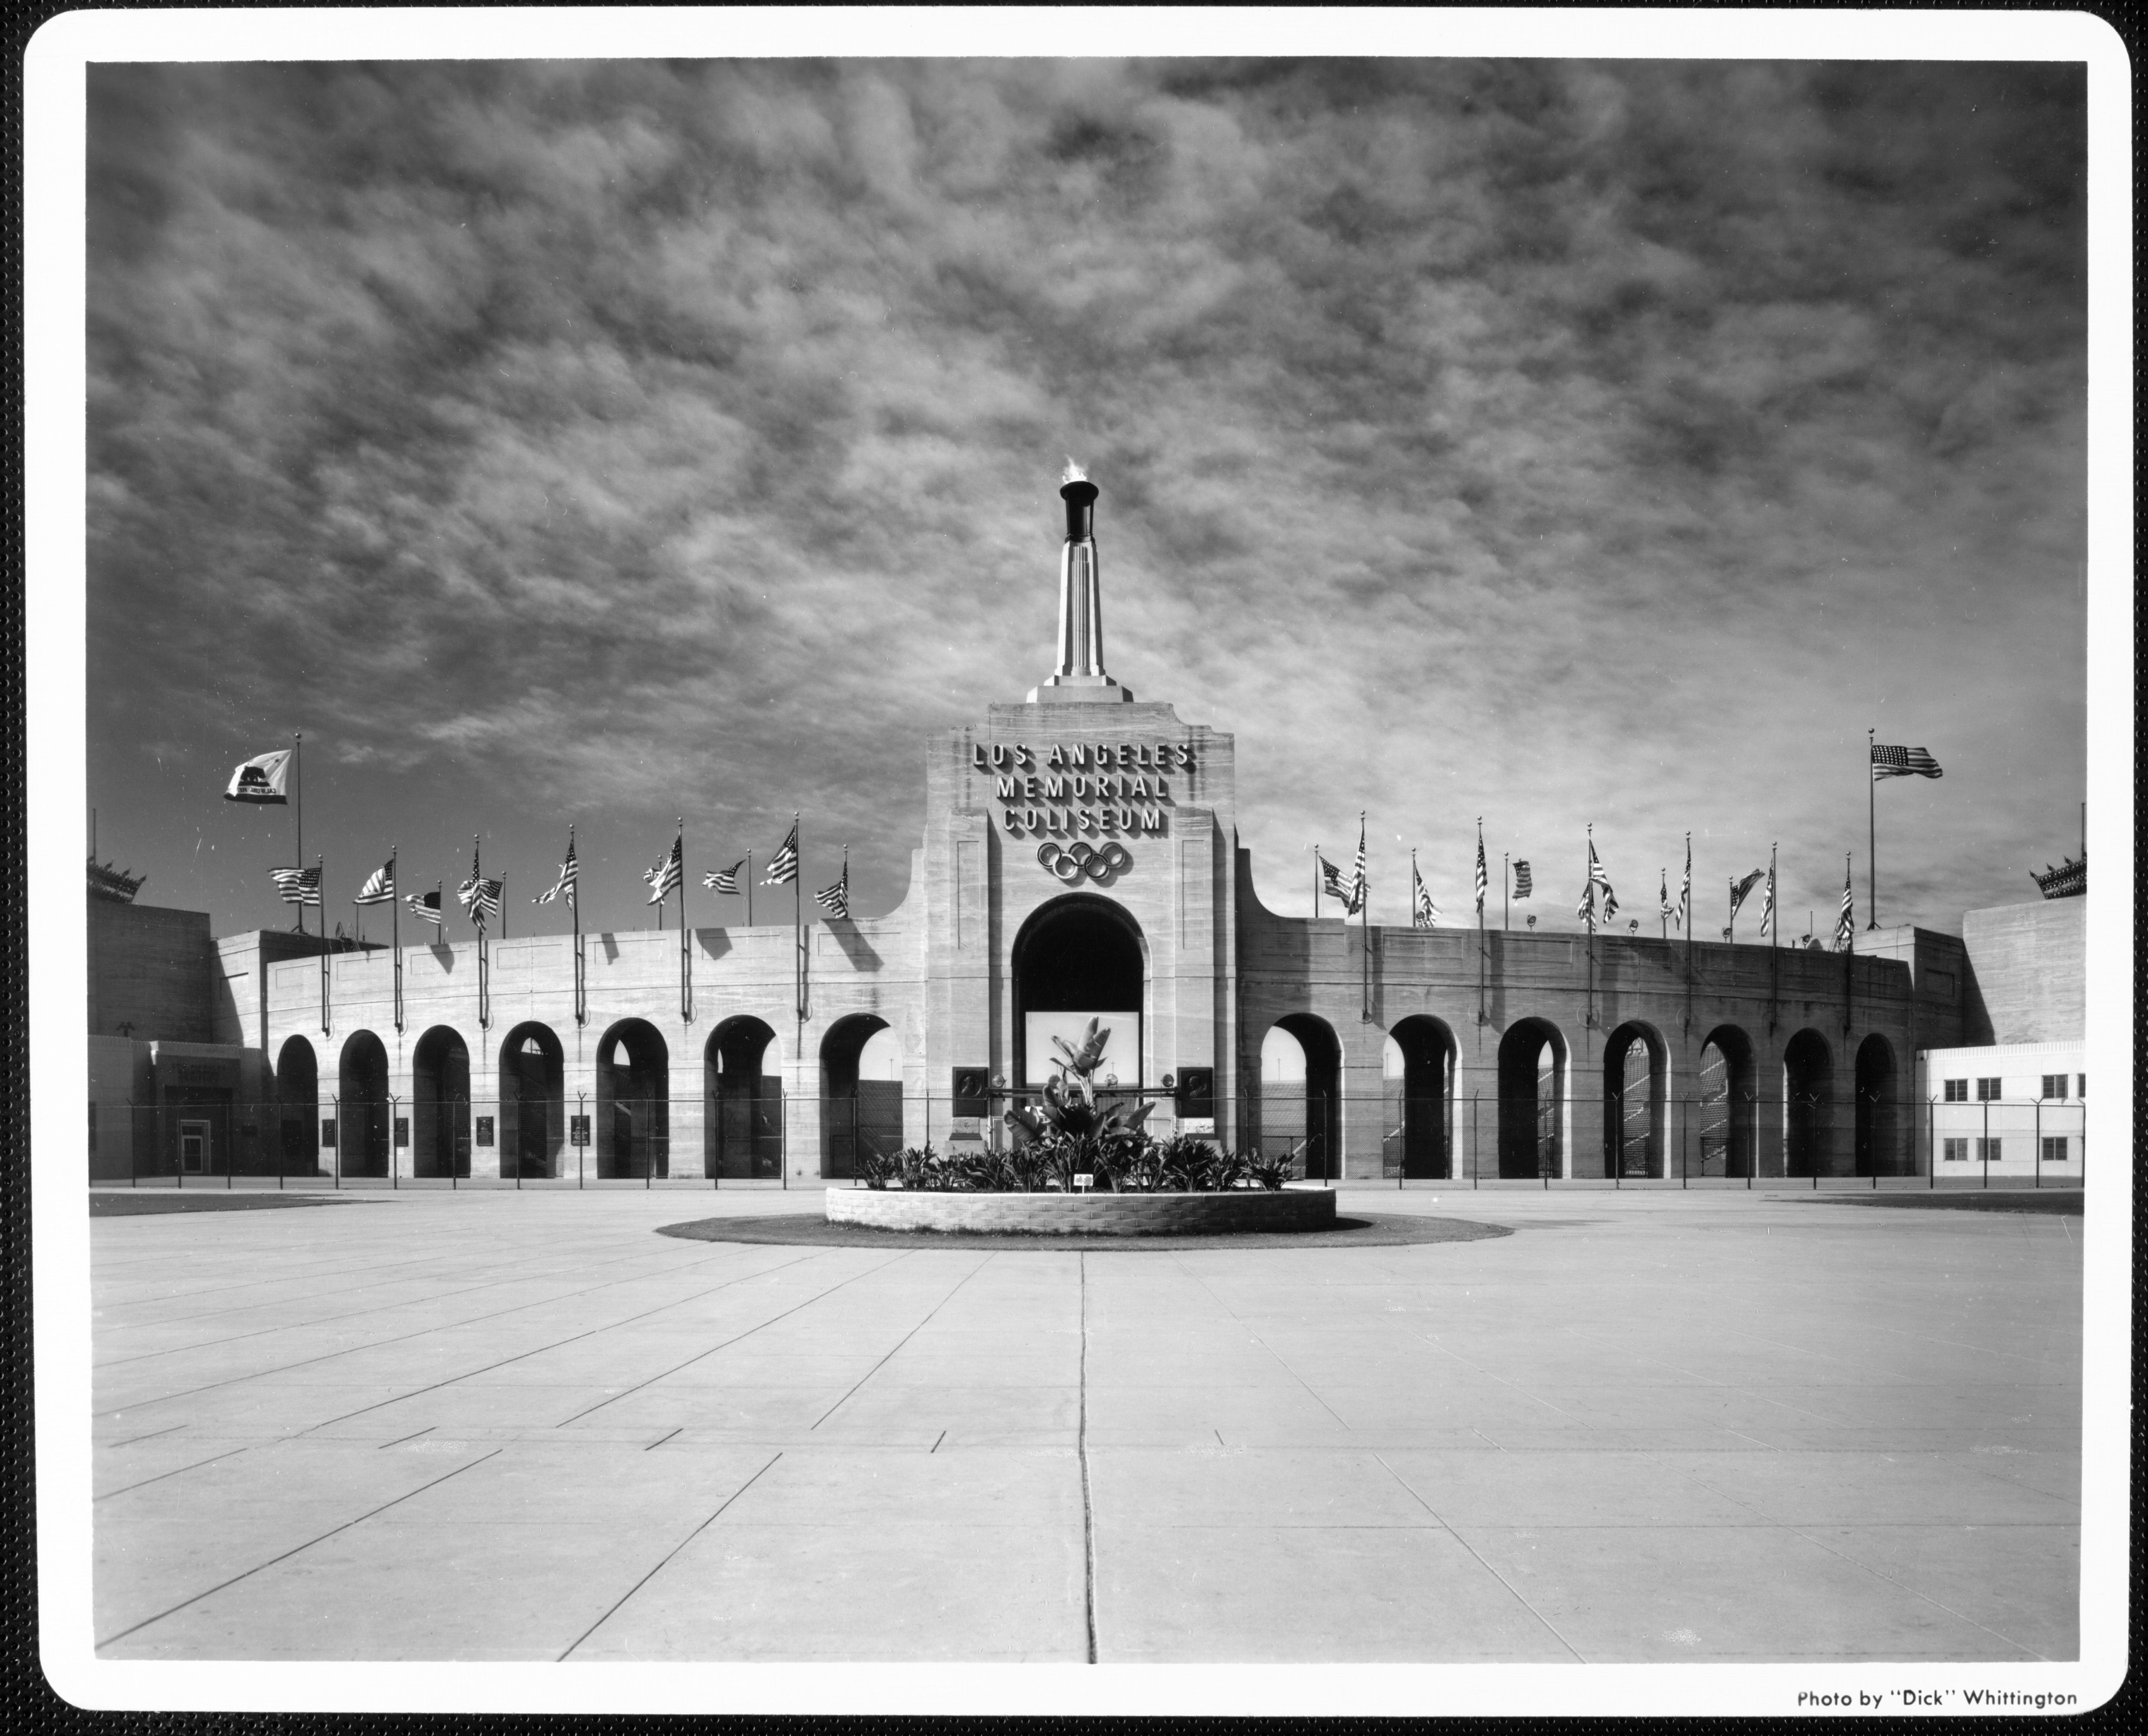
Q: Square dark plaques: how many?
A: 6